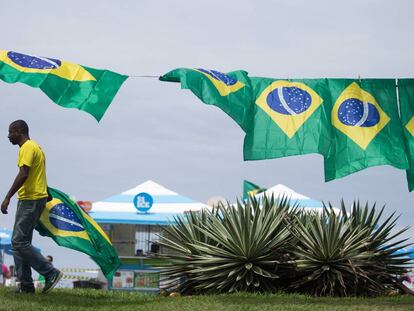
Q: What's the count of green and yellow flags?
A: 7